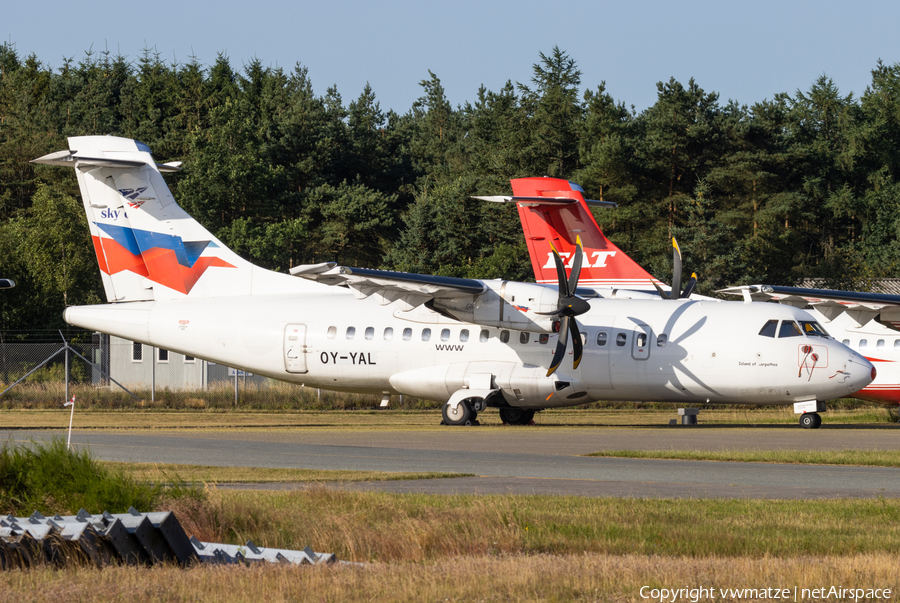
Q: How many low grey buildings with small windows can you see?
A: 1